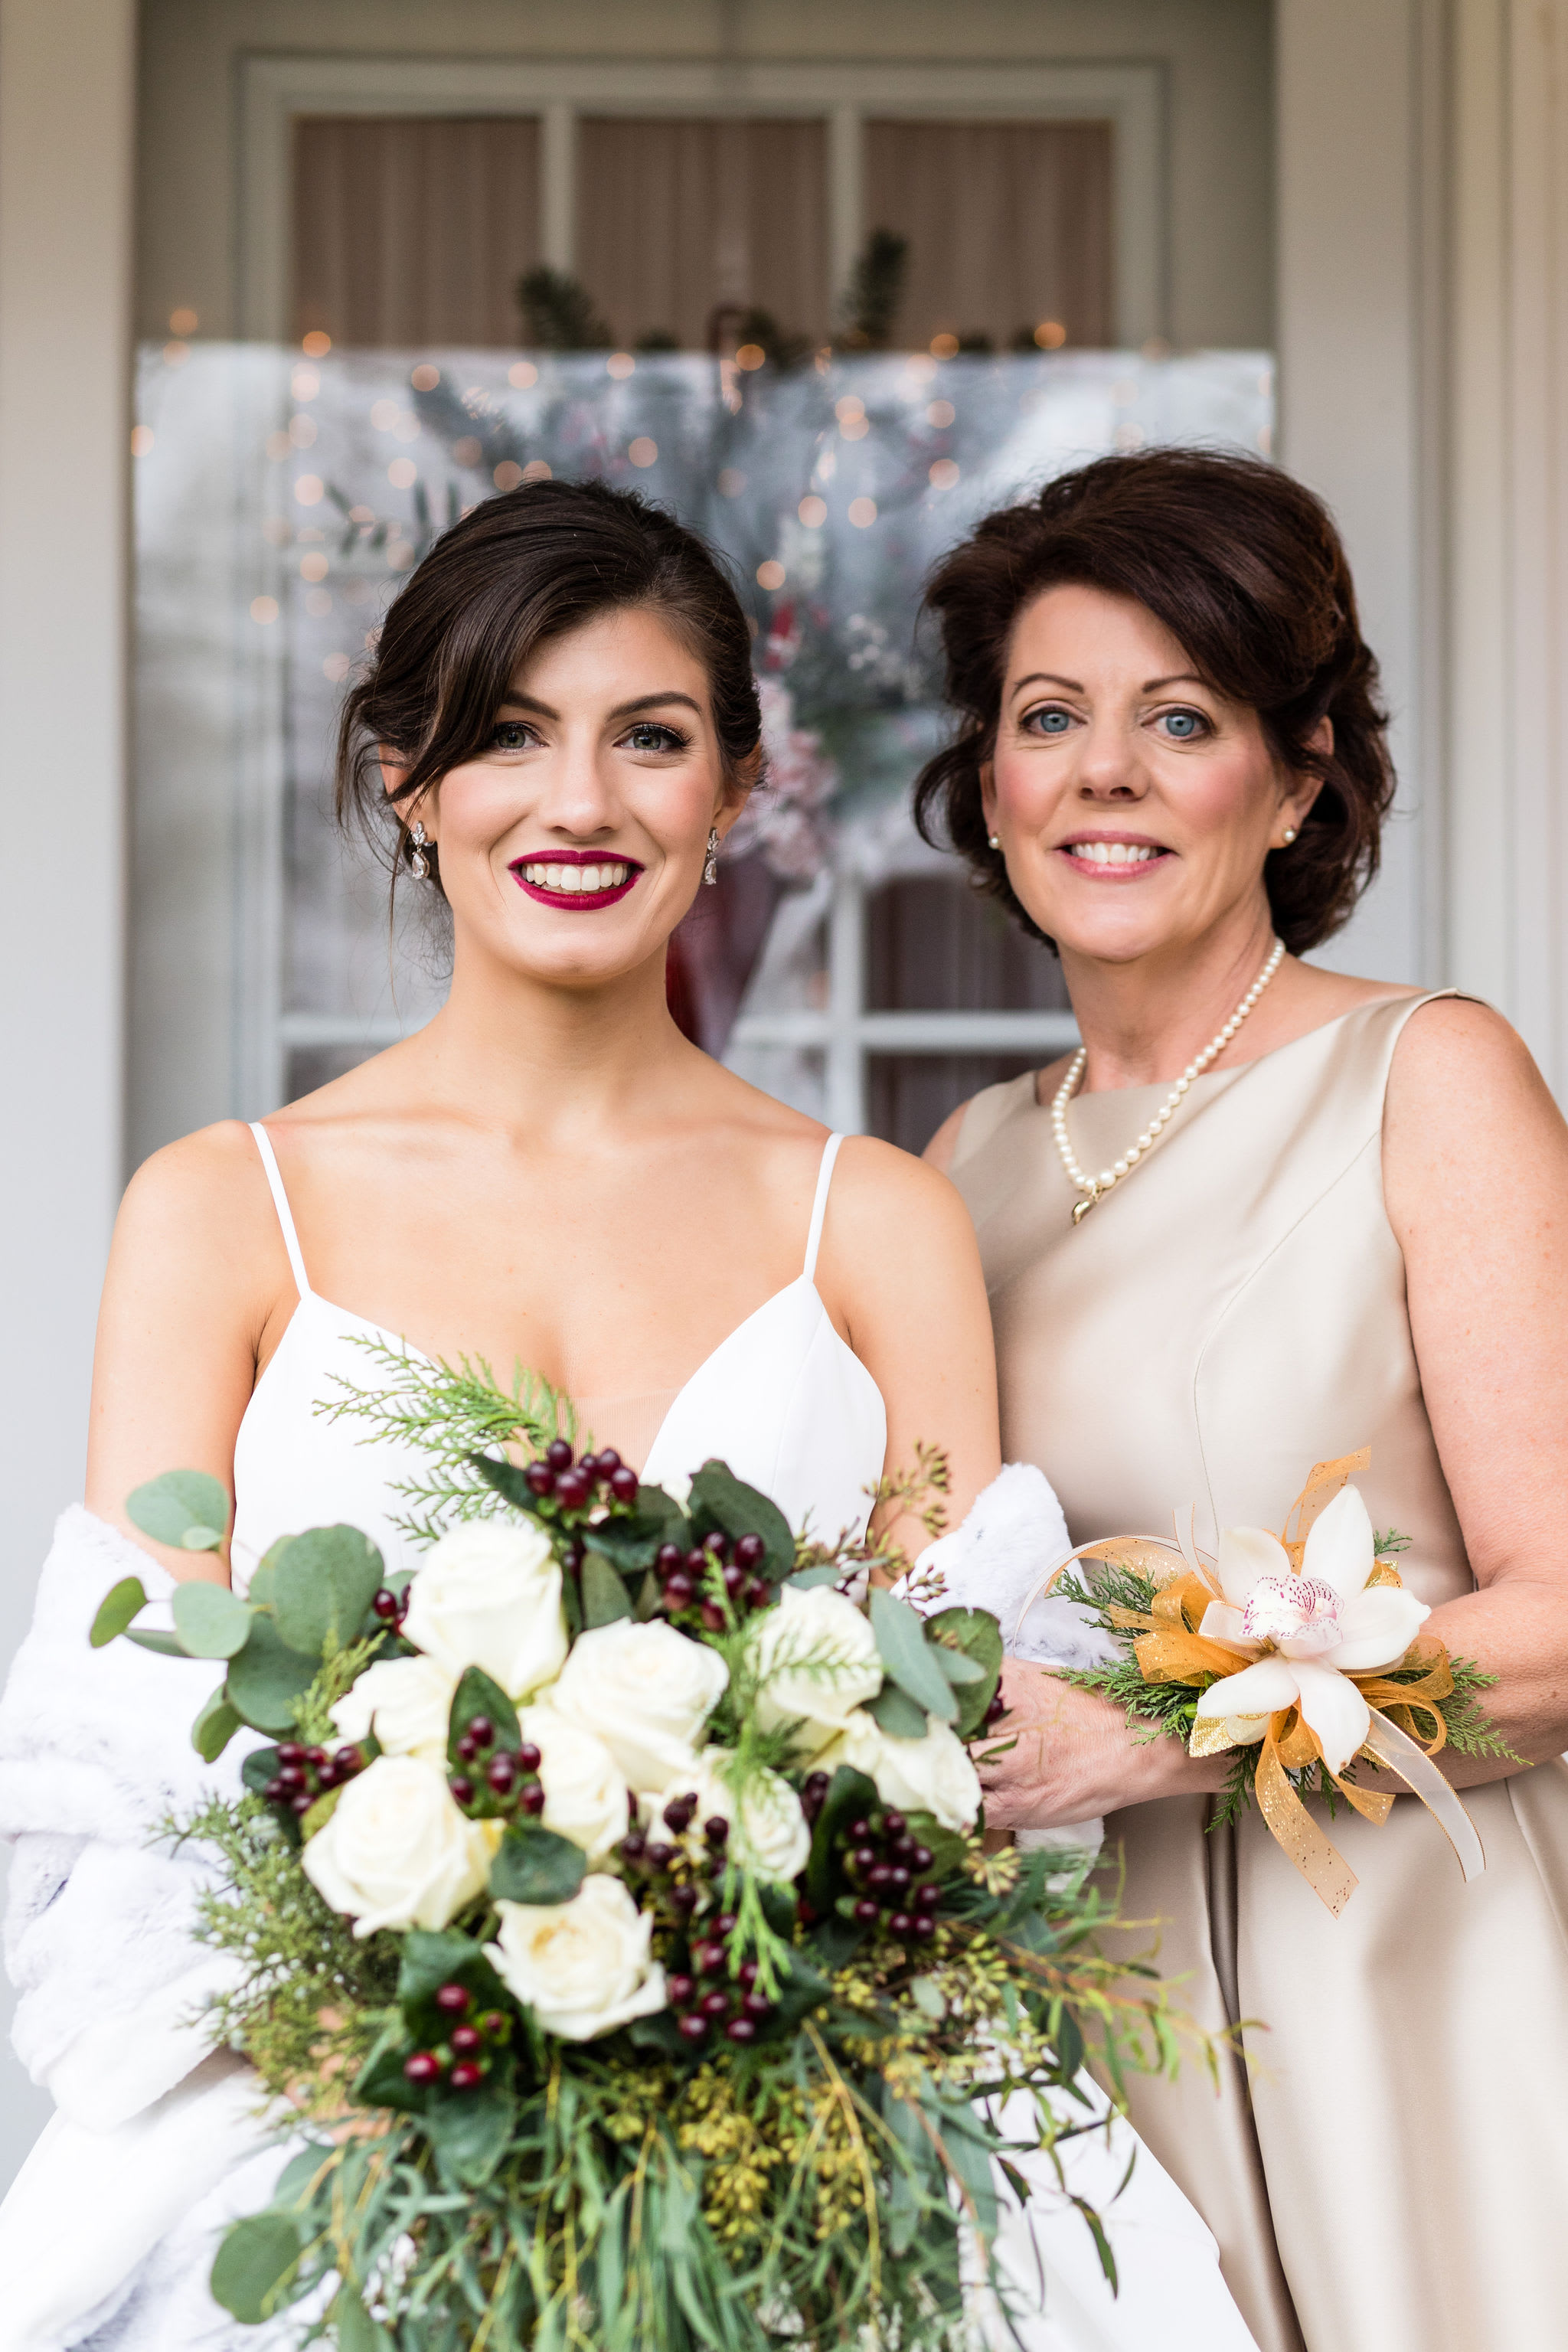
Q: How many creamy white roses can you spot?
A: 9